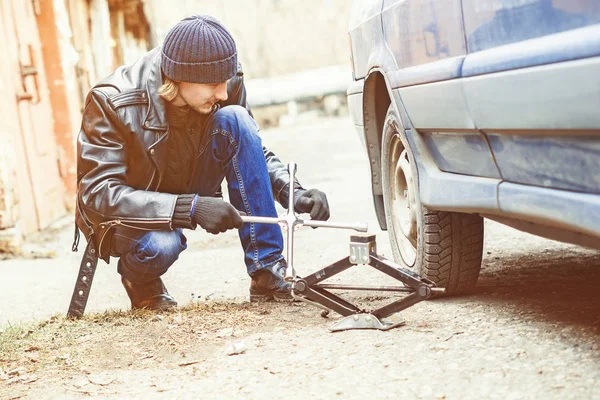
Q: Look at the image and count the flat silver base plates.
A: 1